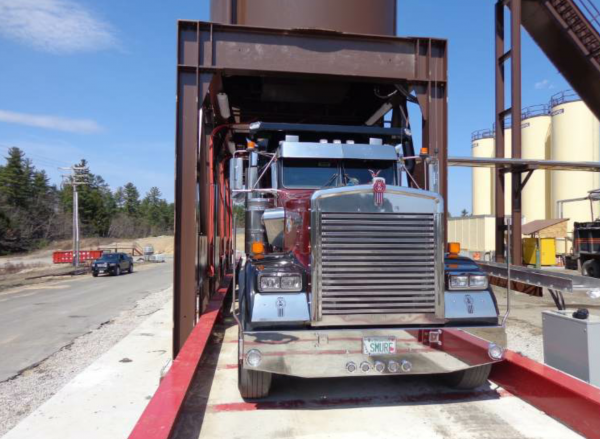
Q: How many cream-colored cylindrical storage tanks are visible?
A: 4